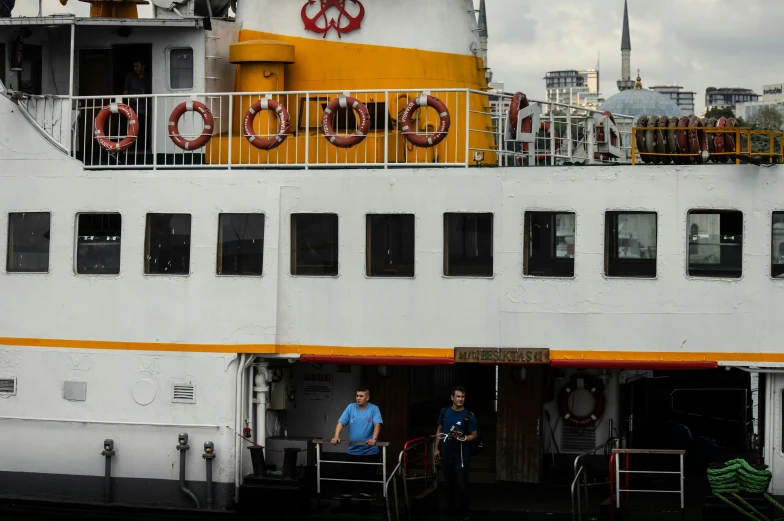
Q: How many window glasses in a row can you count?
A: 11